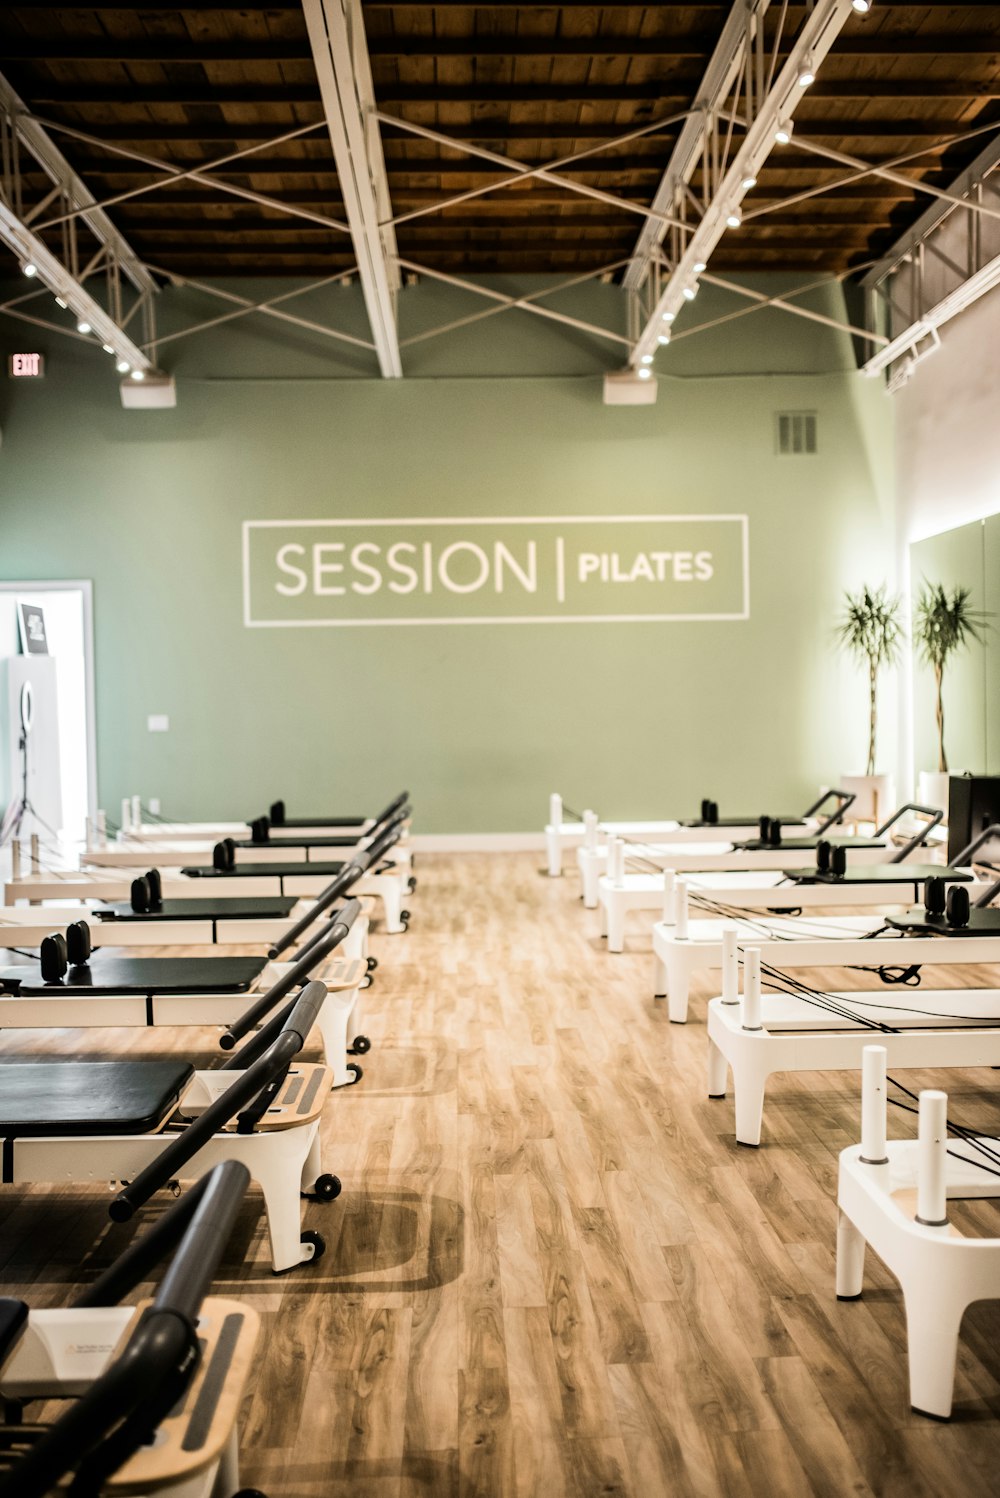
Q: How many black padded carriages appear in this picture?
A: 11